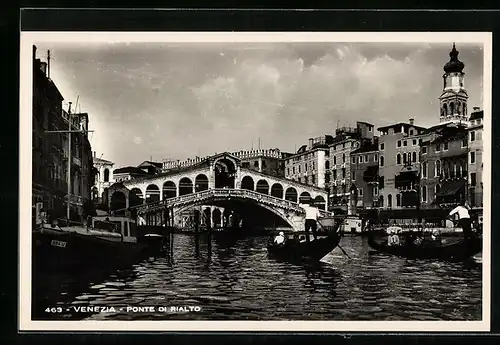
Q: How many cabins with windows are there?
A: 1